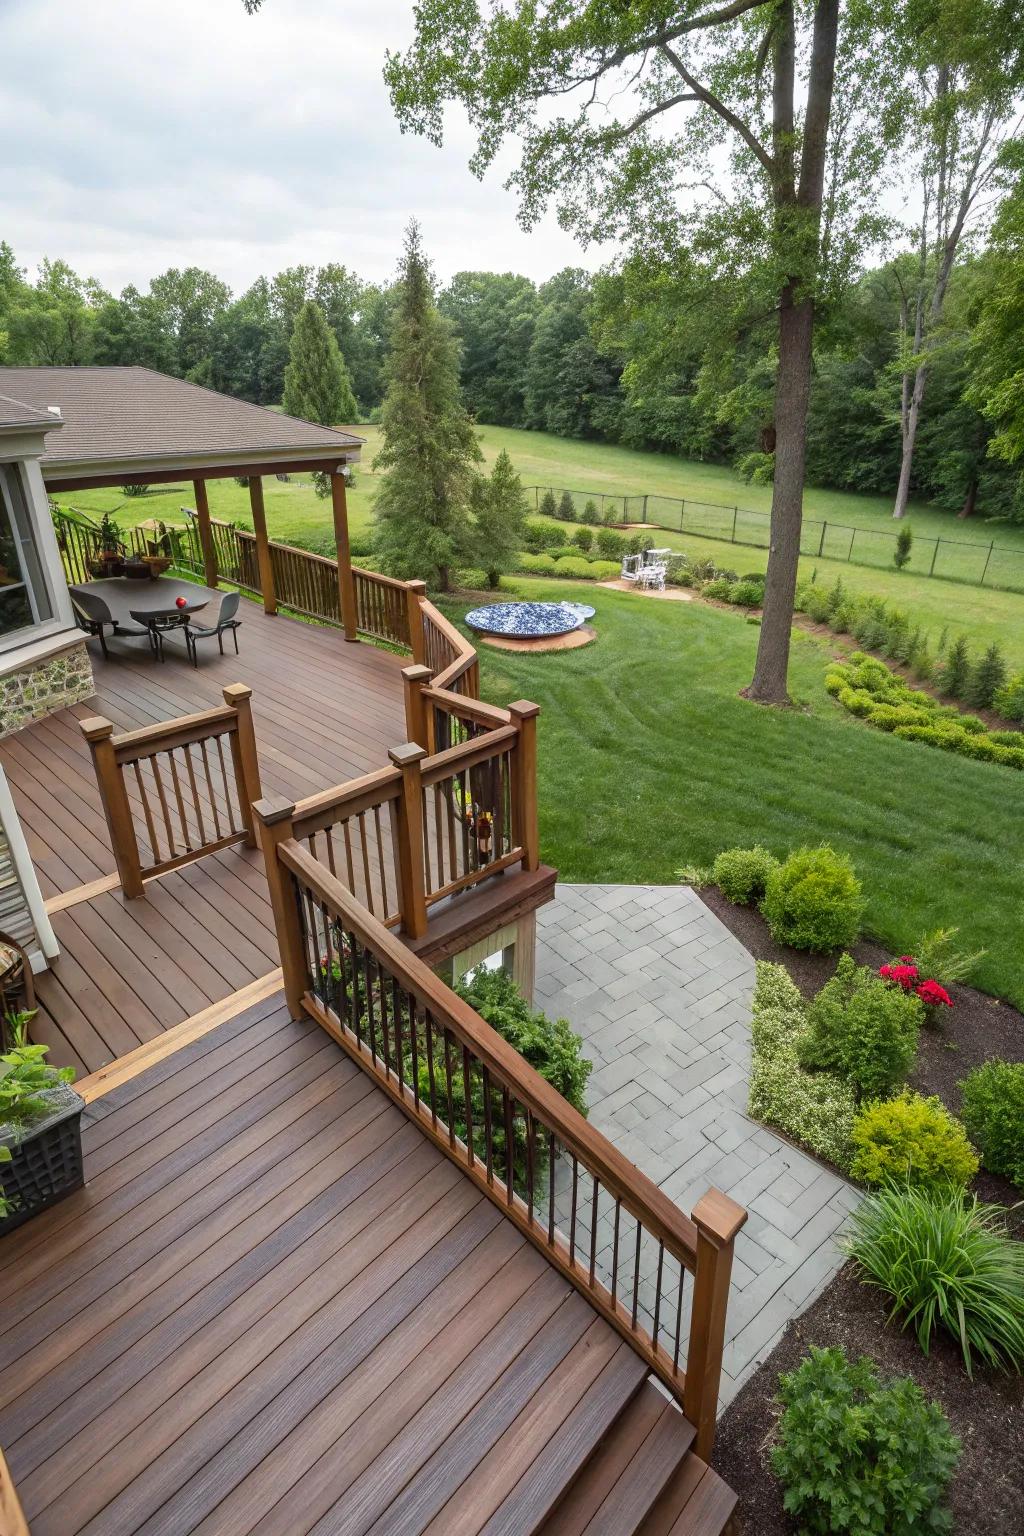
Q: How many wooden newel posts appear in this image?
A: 8